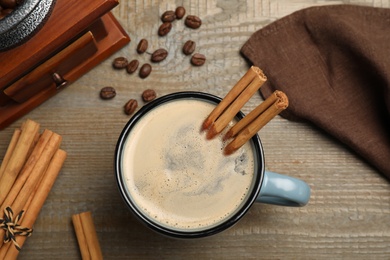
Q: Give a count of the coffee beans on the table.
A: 14